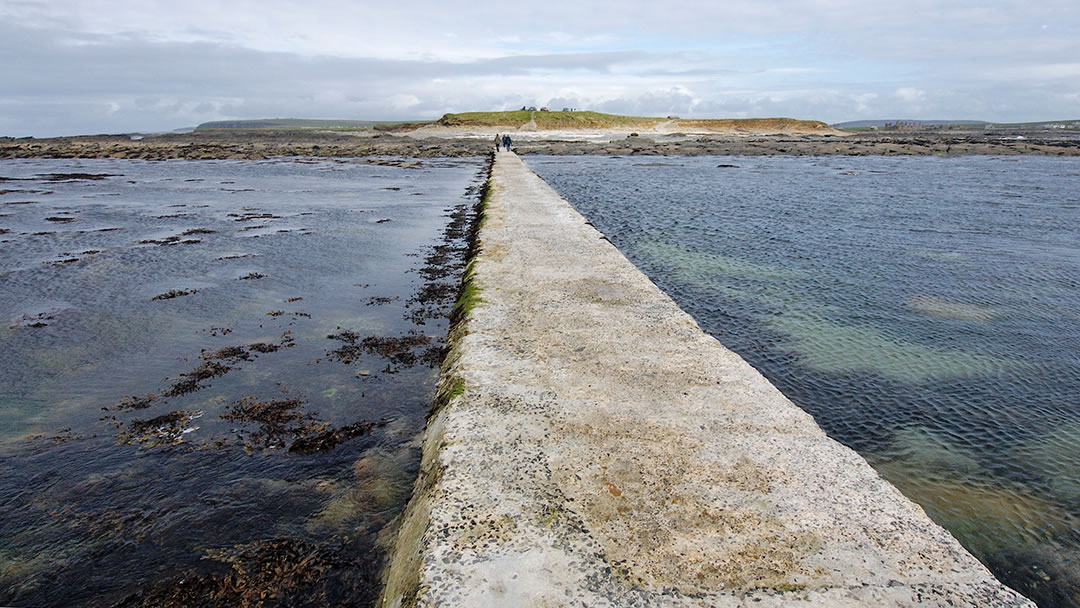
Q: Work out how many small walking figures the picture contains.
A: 3